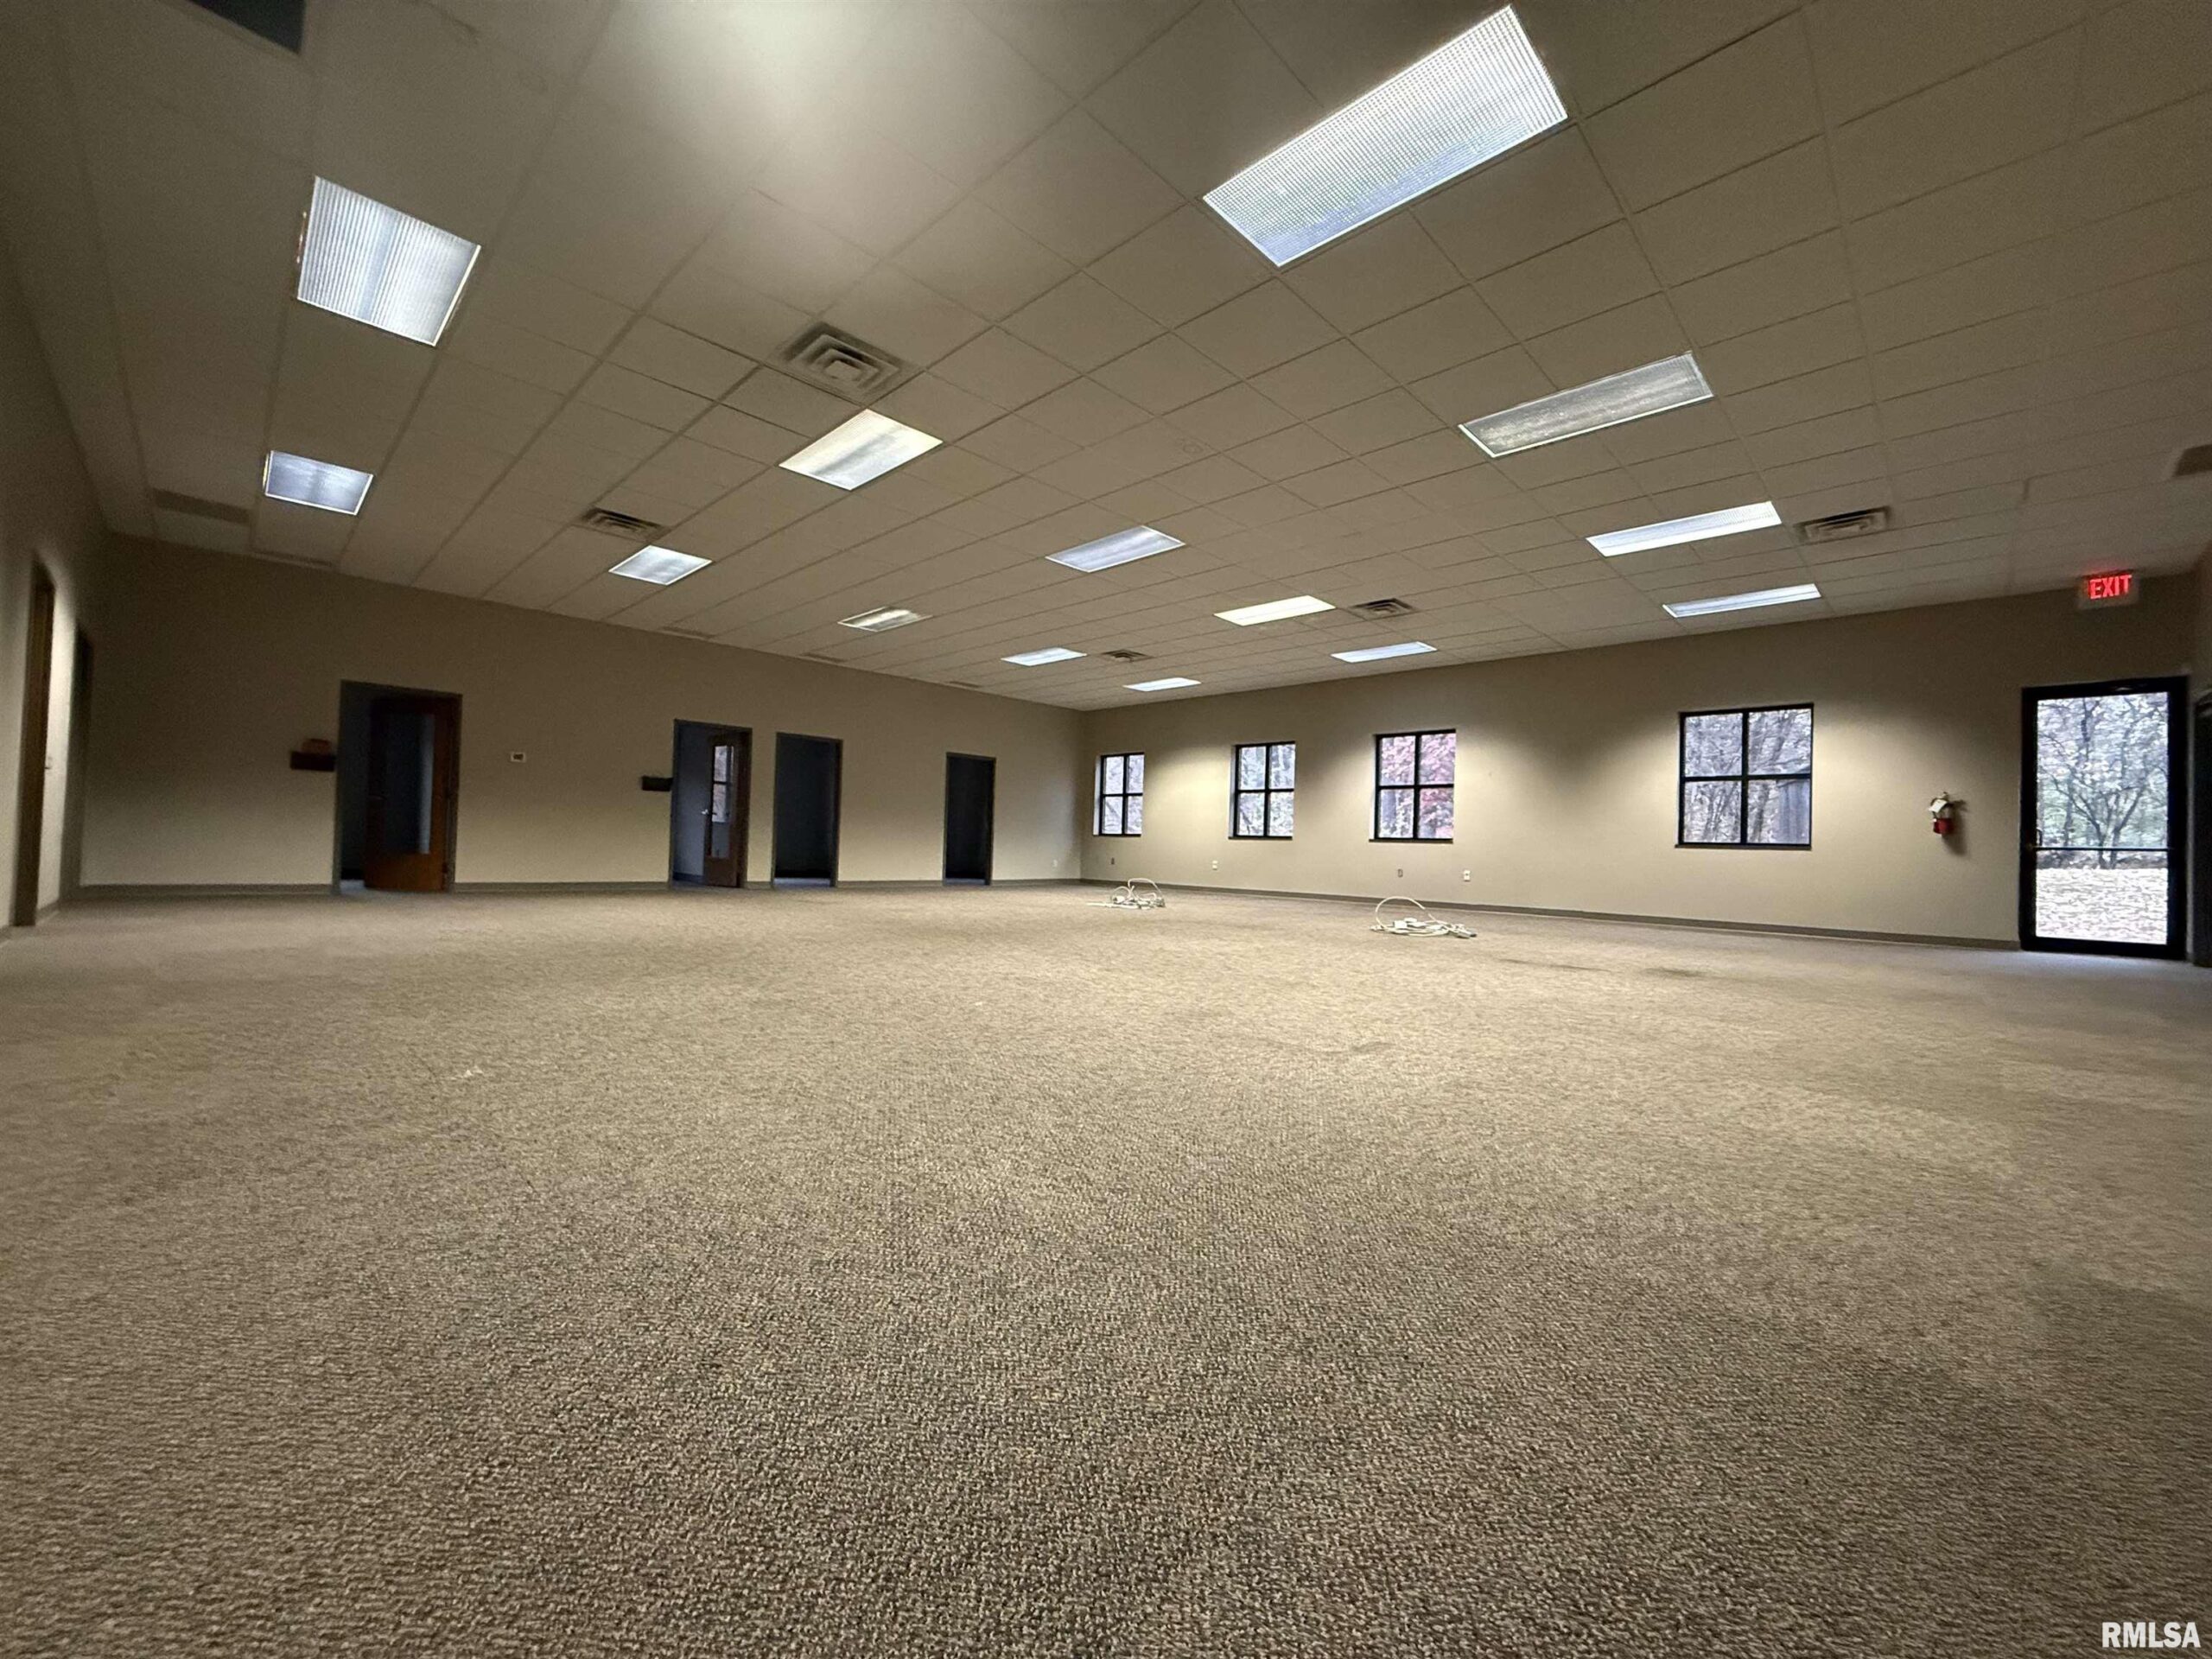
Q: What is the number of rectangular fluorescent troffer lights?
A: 14